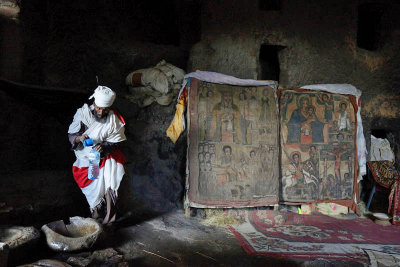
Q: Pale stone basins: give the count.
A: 2